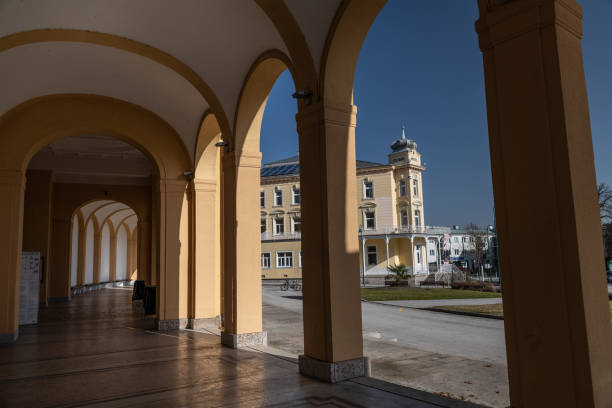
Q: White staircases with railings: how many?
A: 1